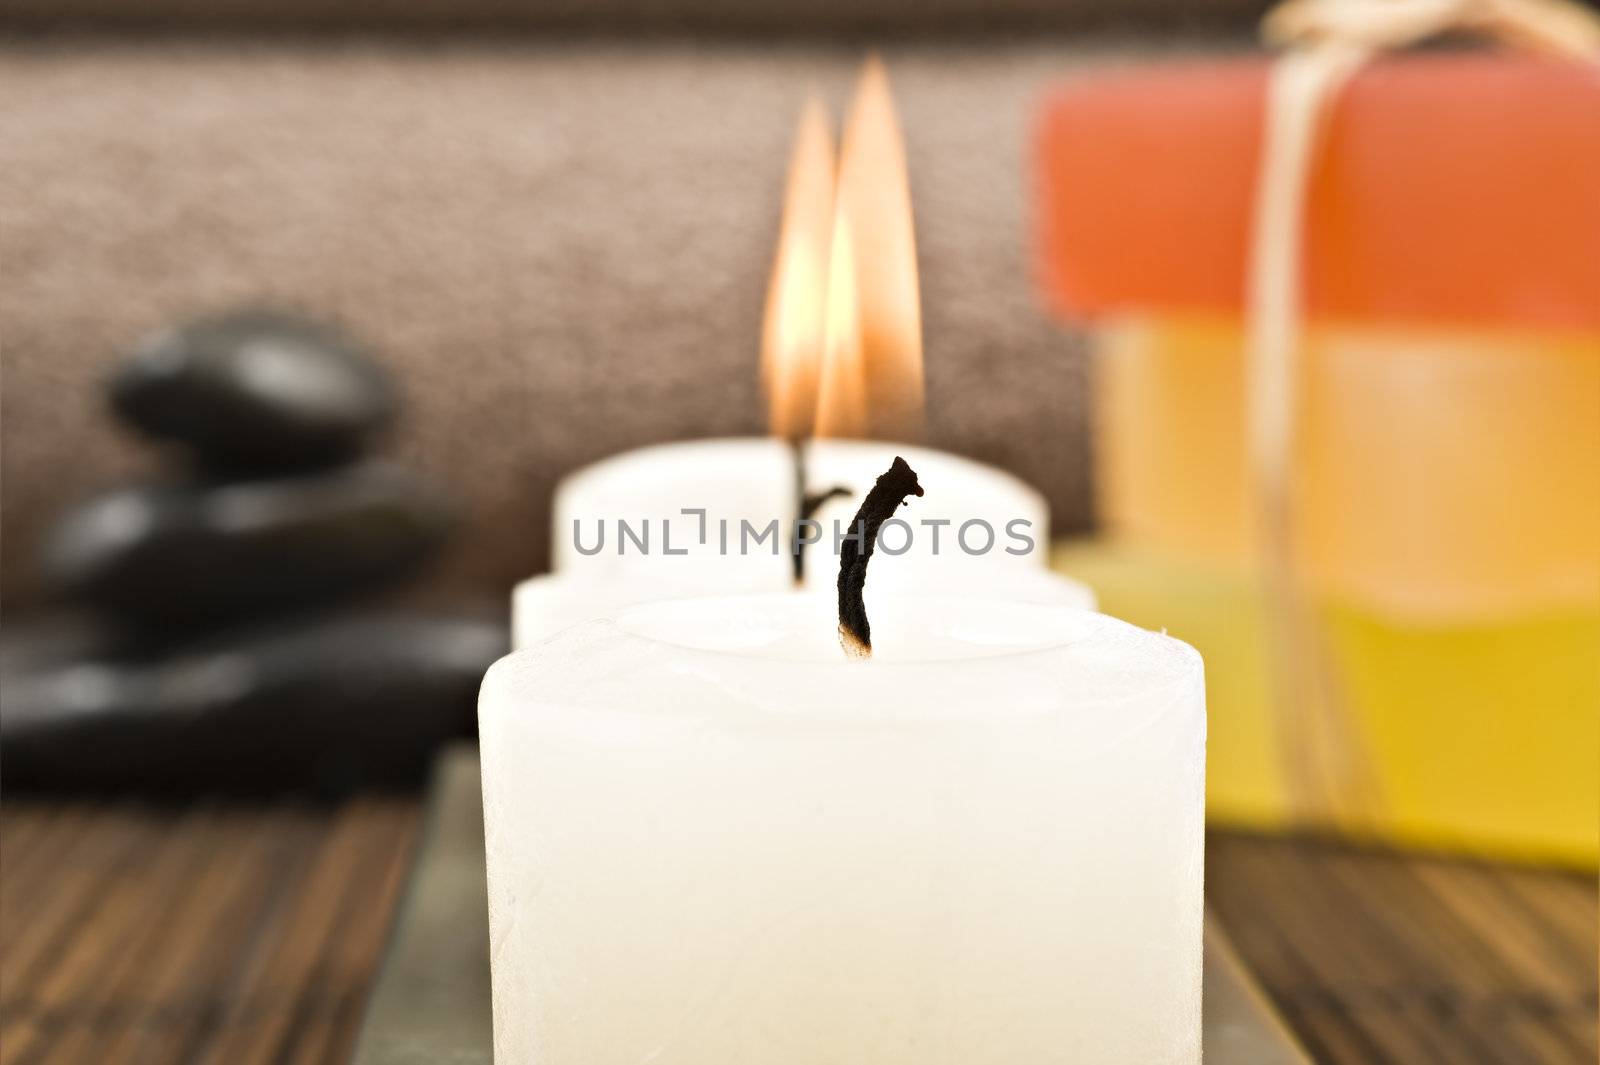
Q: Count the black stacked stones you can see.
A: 3